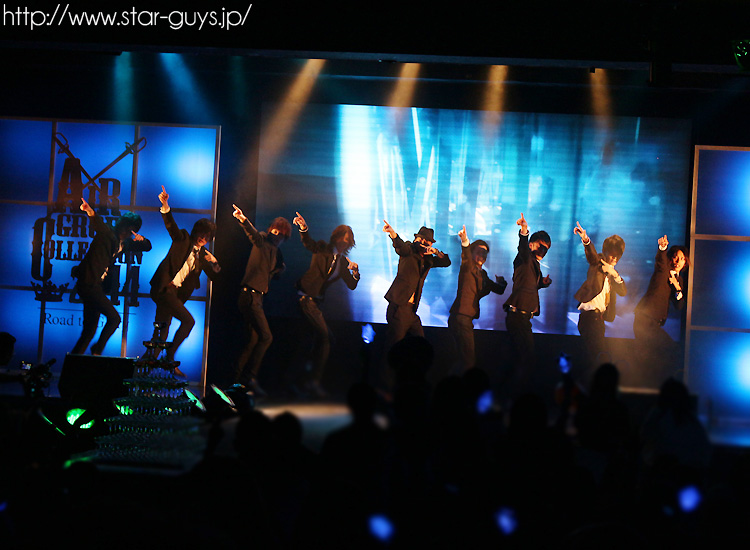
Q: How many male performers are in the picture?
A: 9